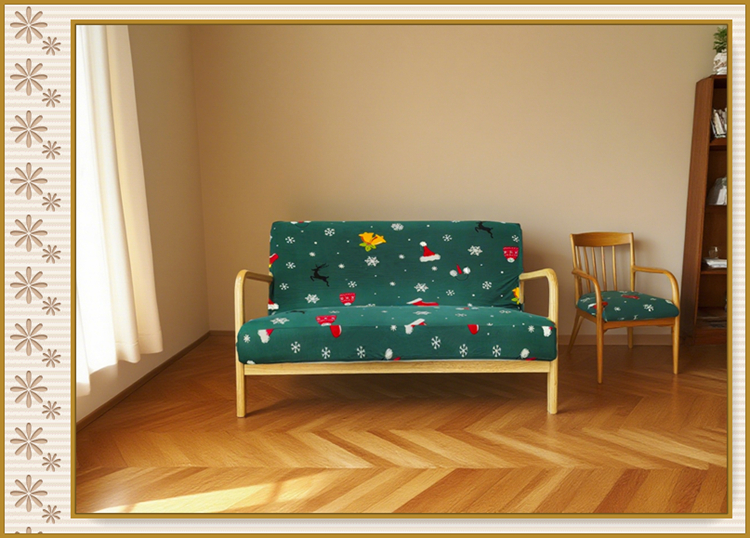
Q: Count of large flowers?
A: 10